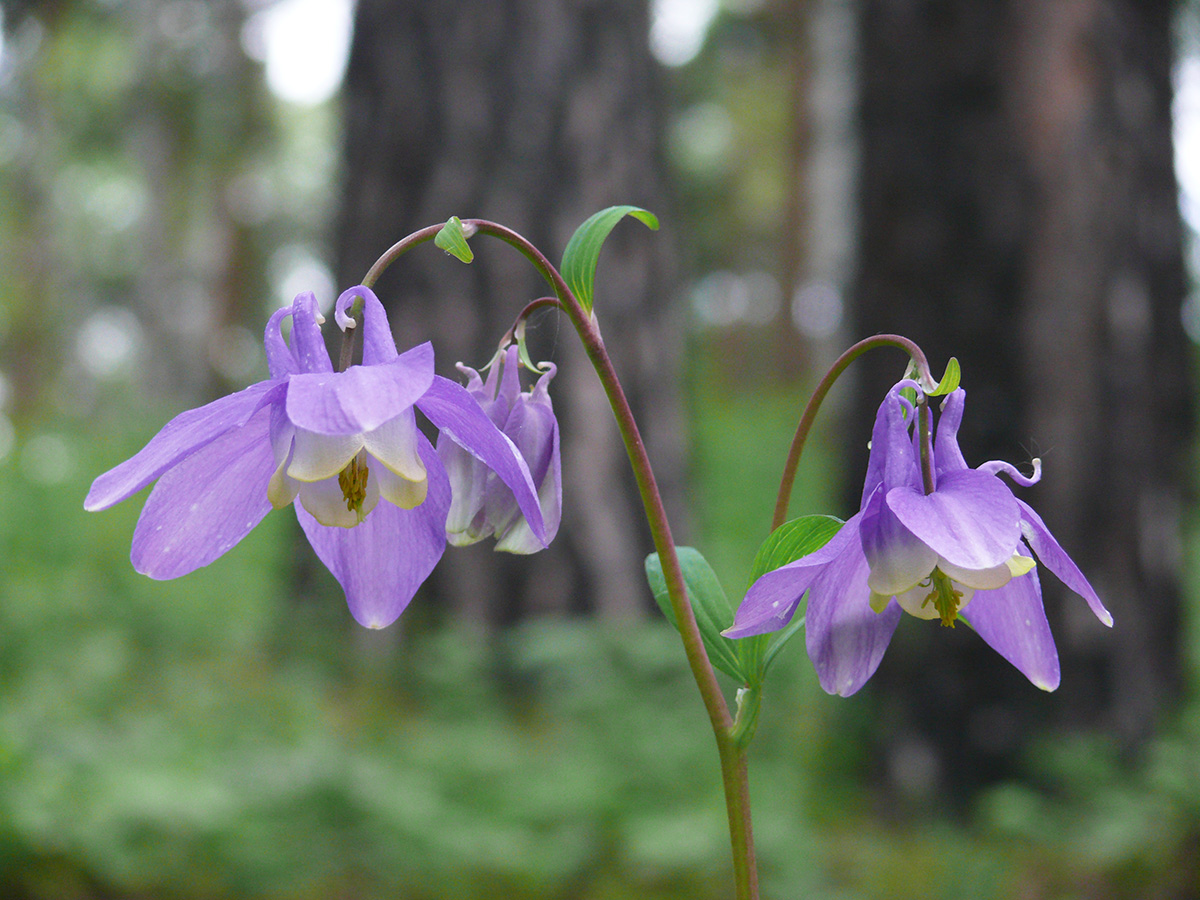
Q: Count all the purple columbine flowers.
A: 3